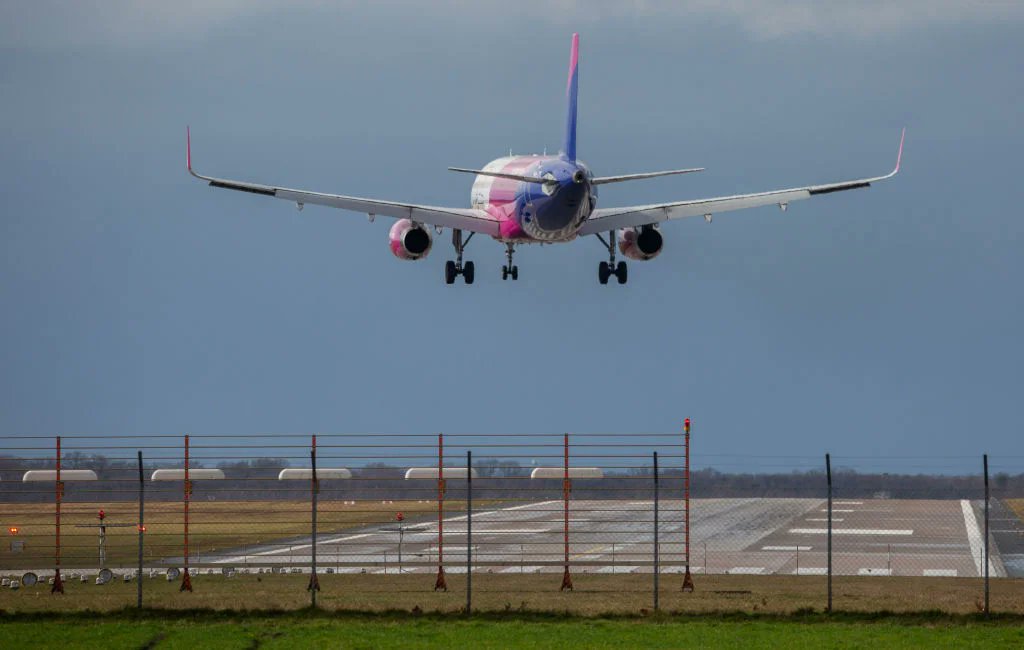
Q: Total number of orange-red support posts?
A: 6